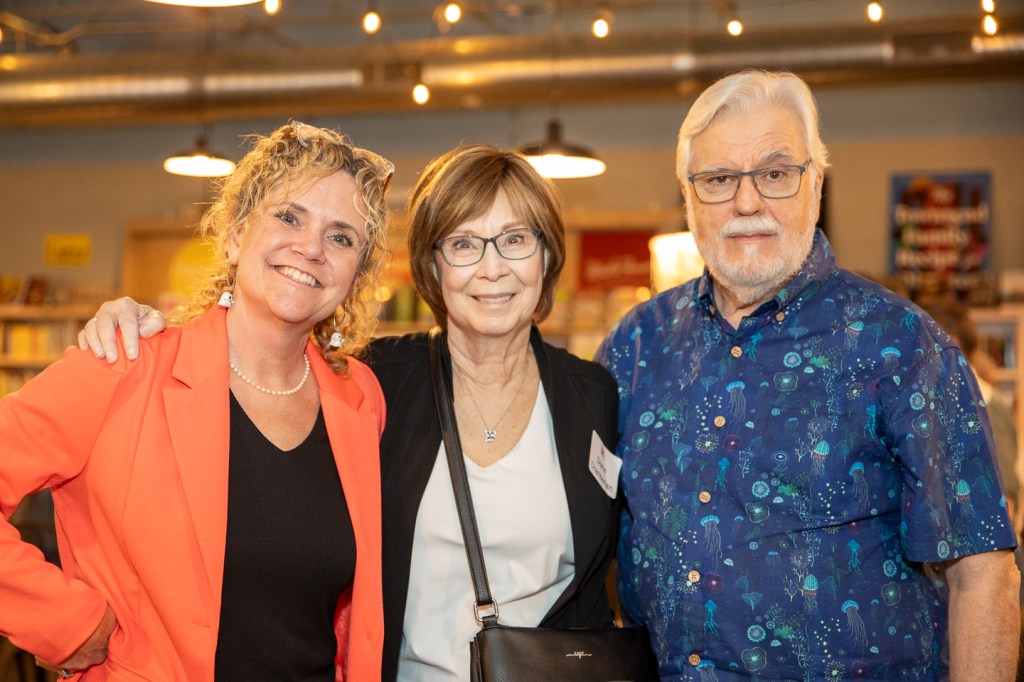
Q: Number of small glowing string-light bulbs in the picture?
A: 9